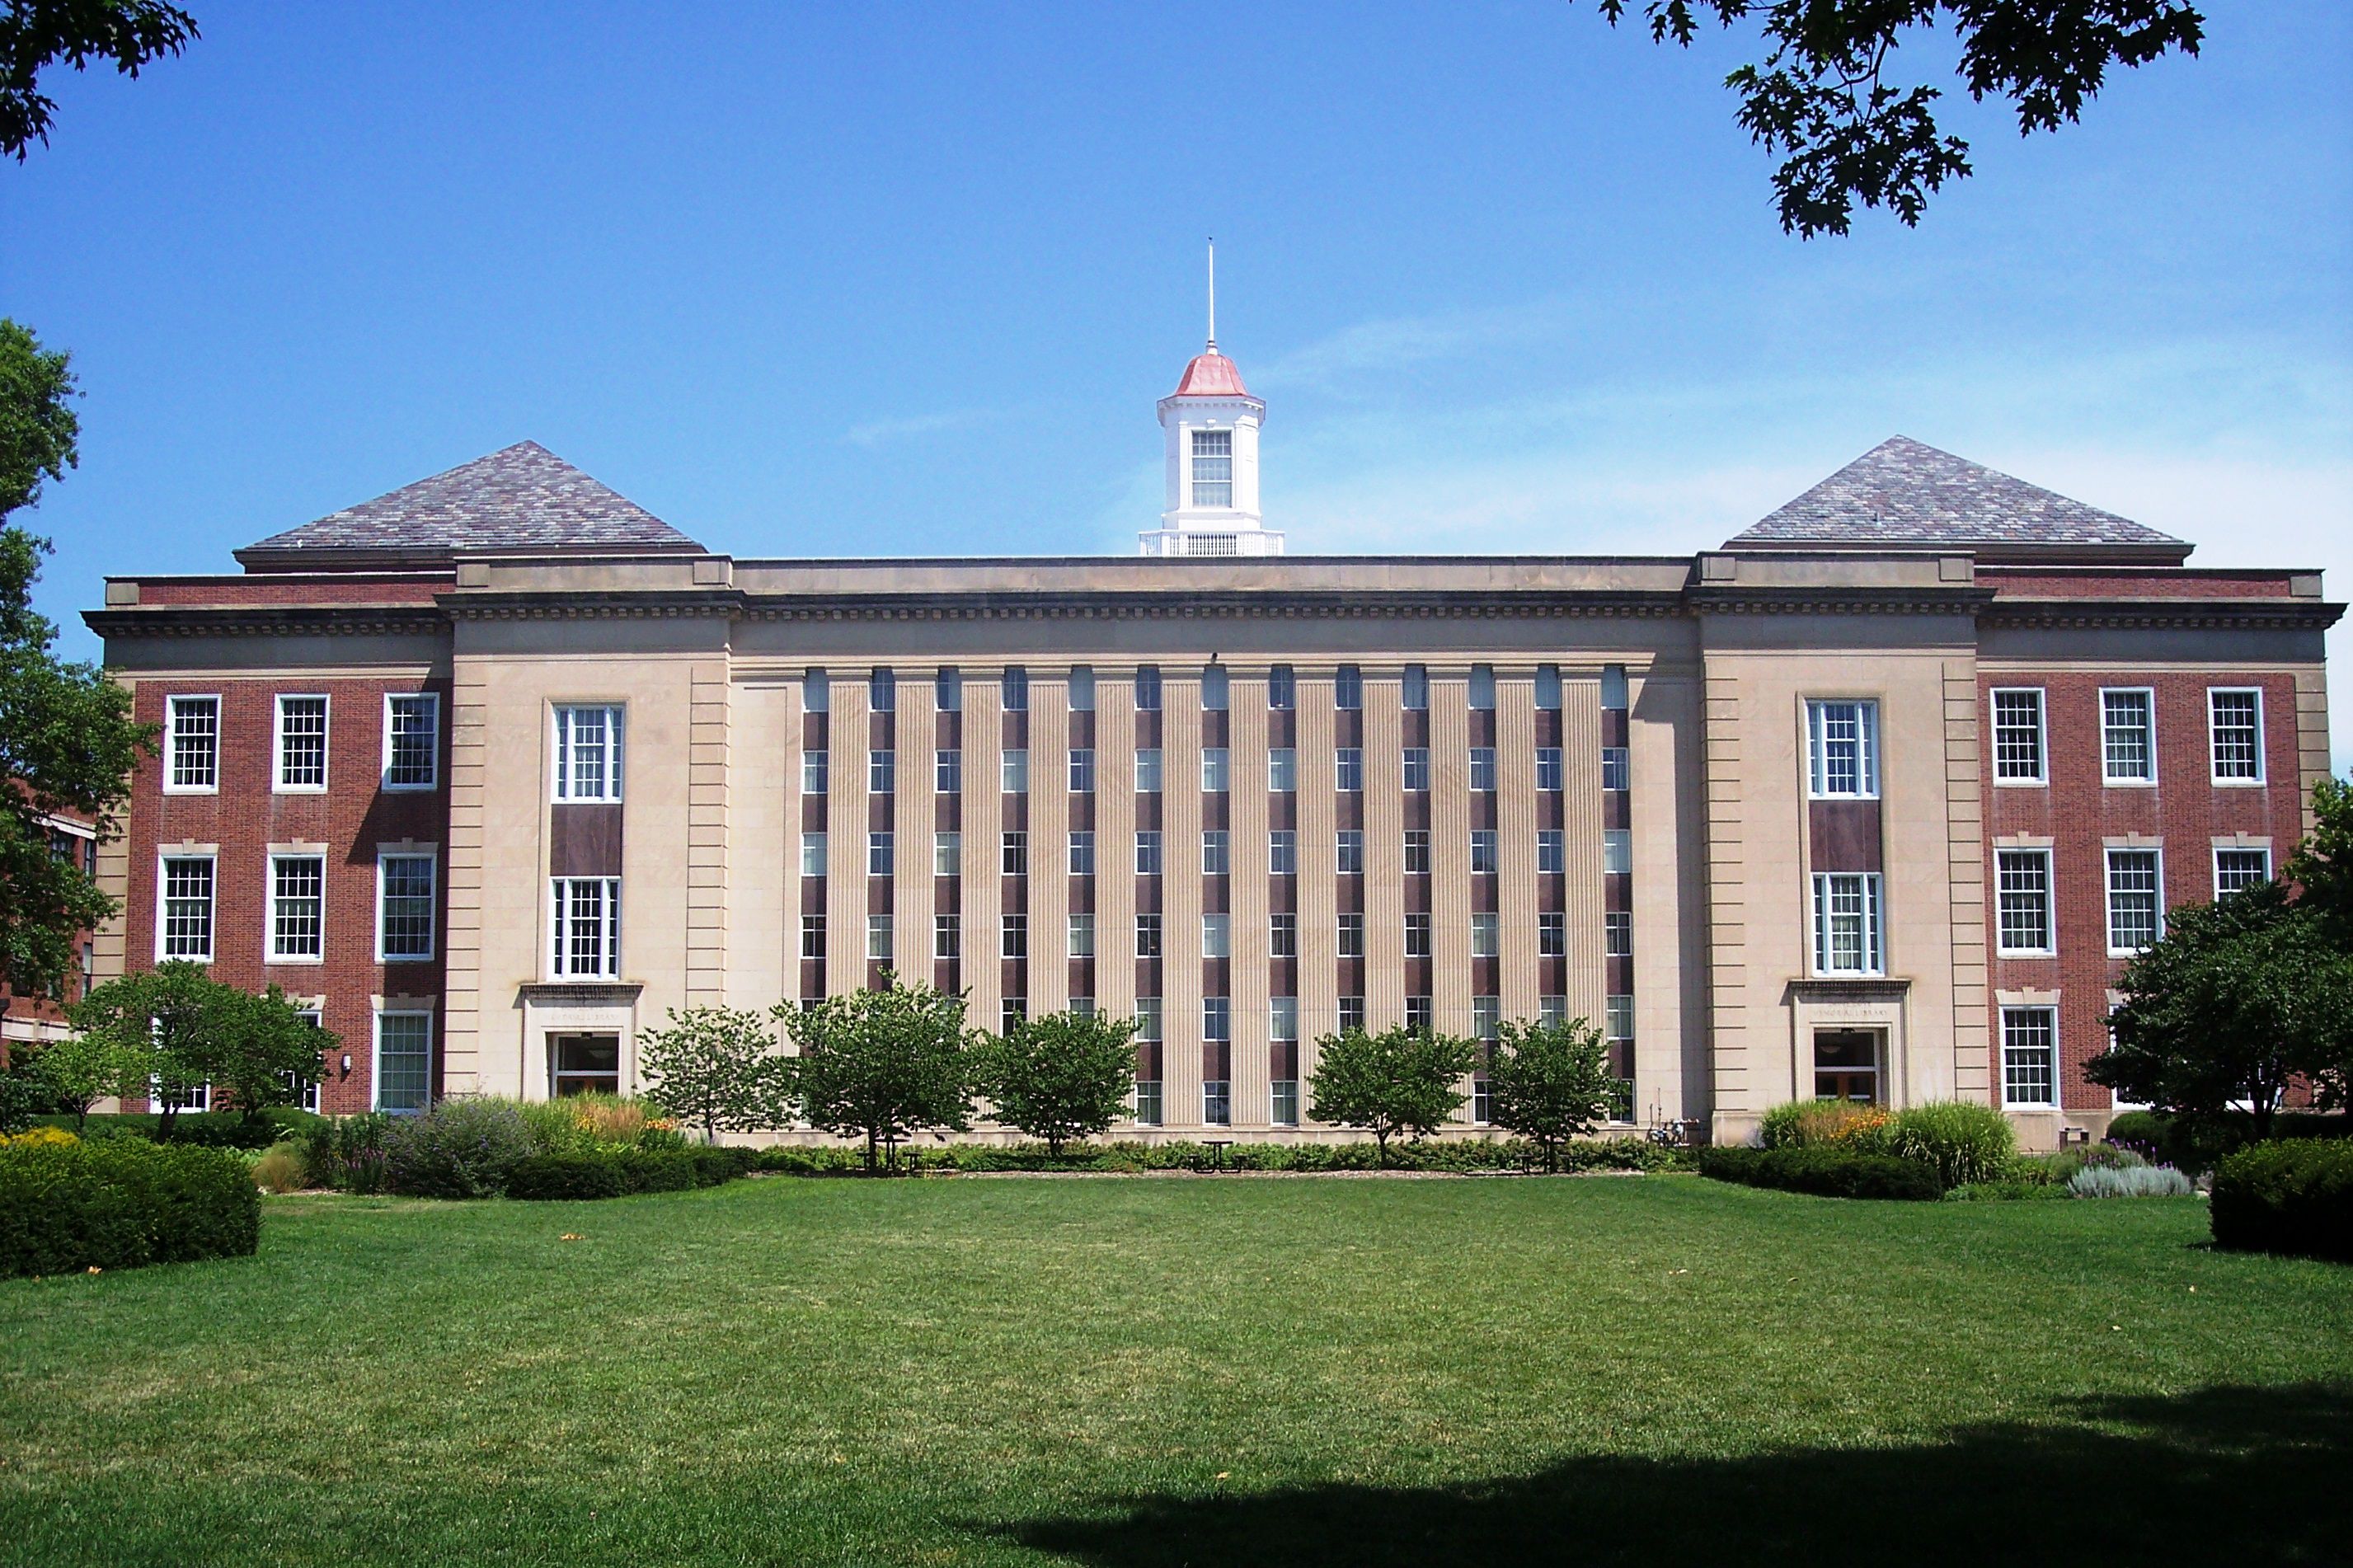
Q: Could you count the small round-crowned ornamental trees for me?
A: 5